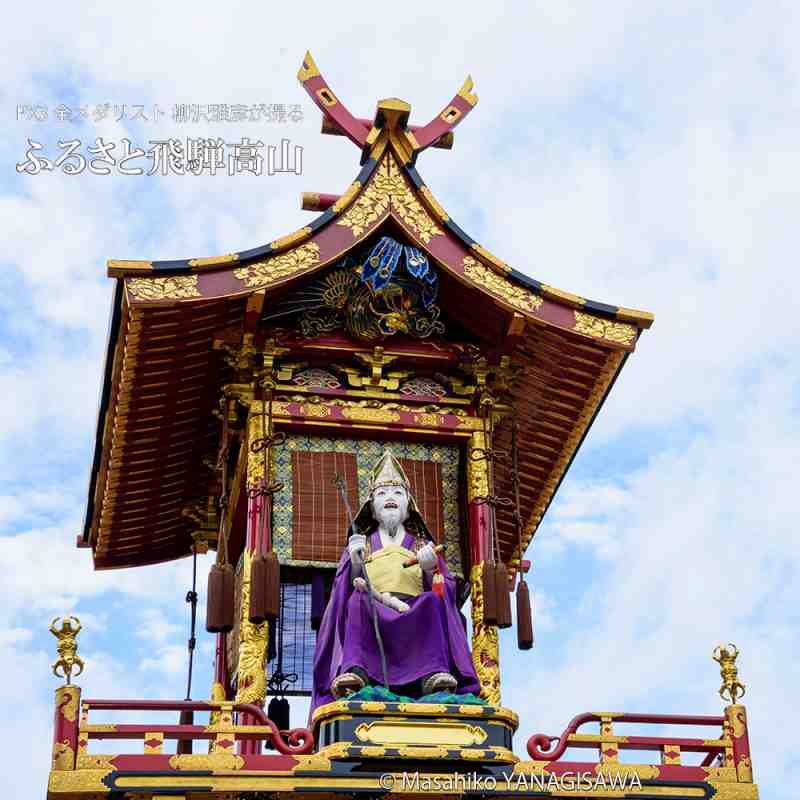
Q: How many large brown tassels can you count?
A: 7